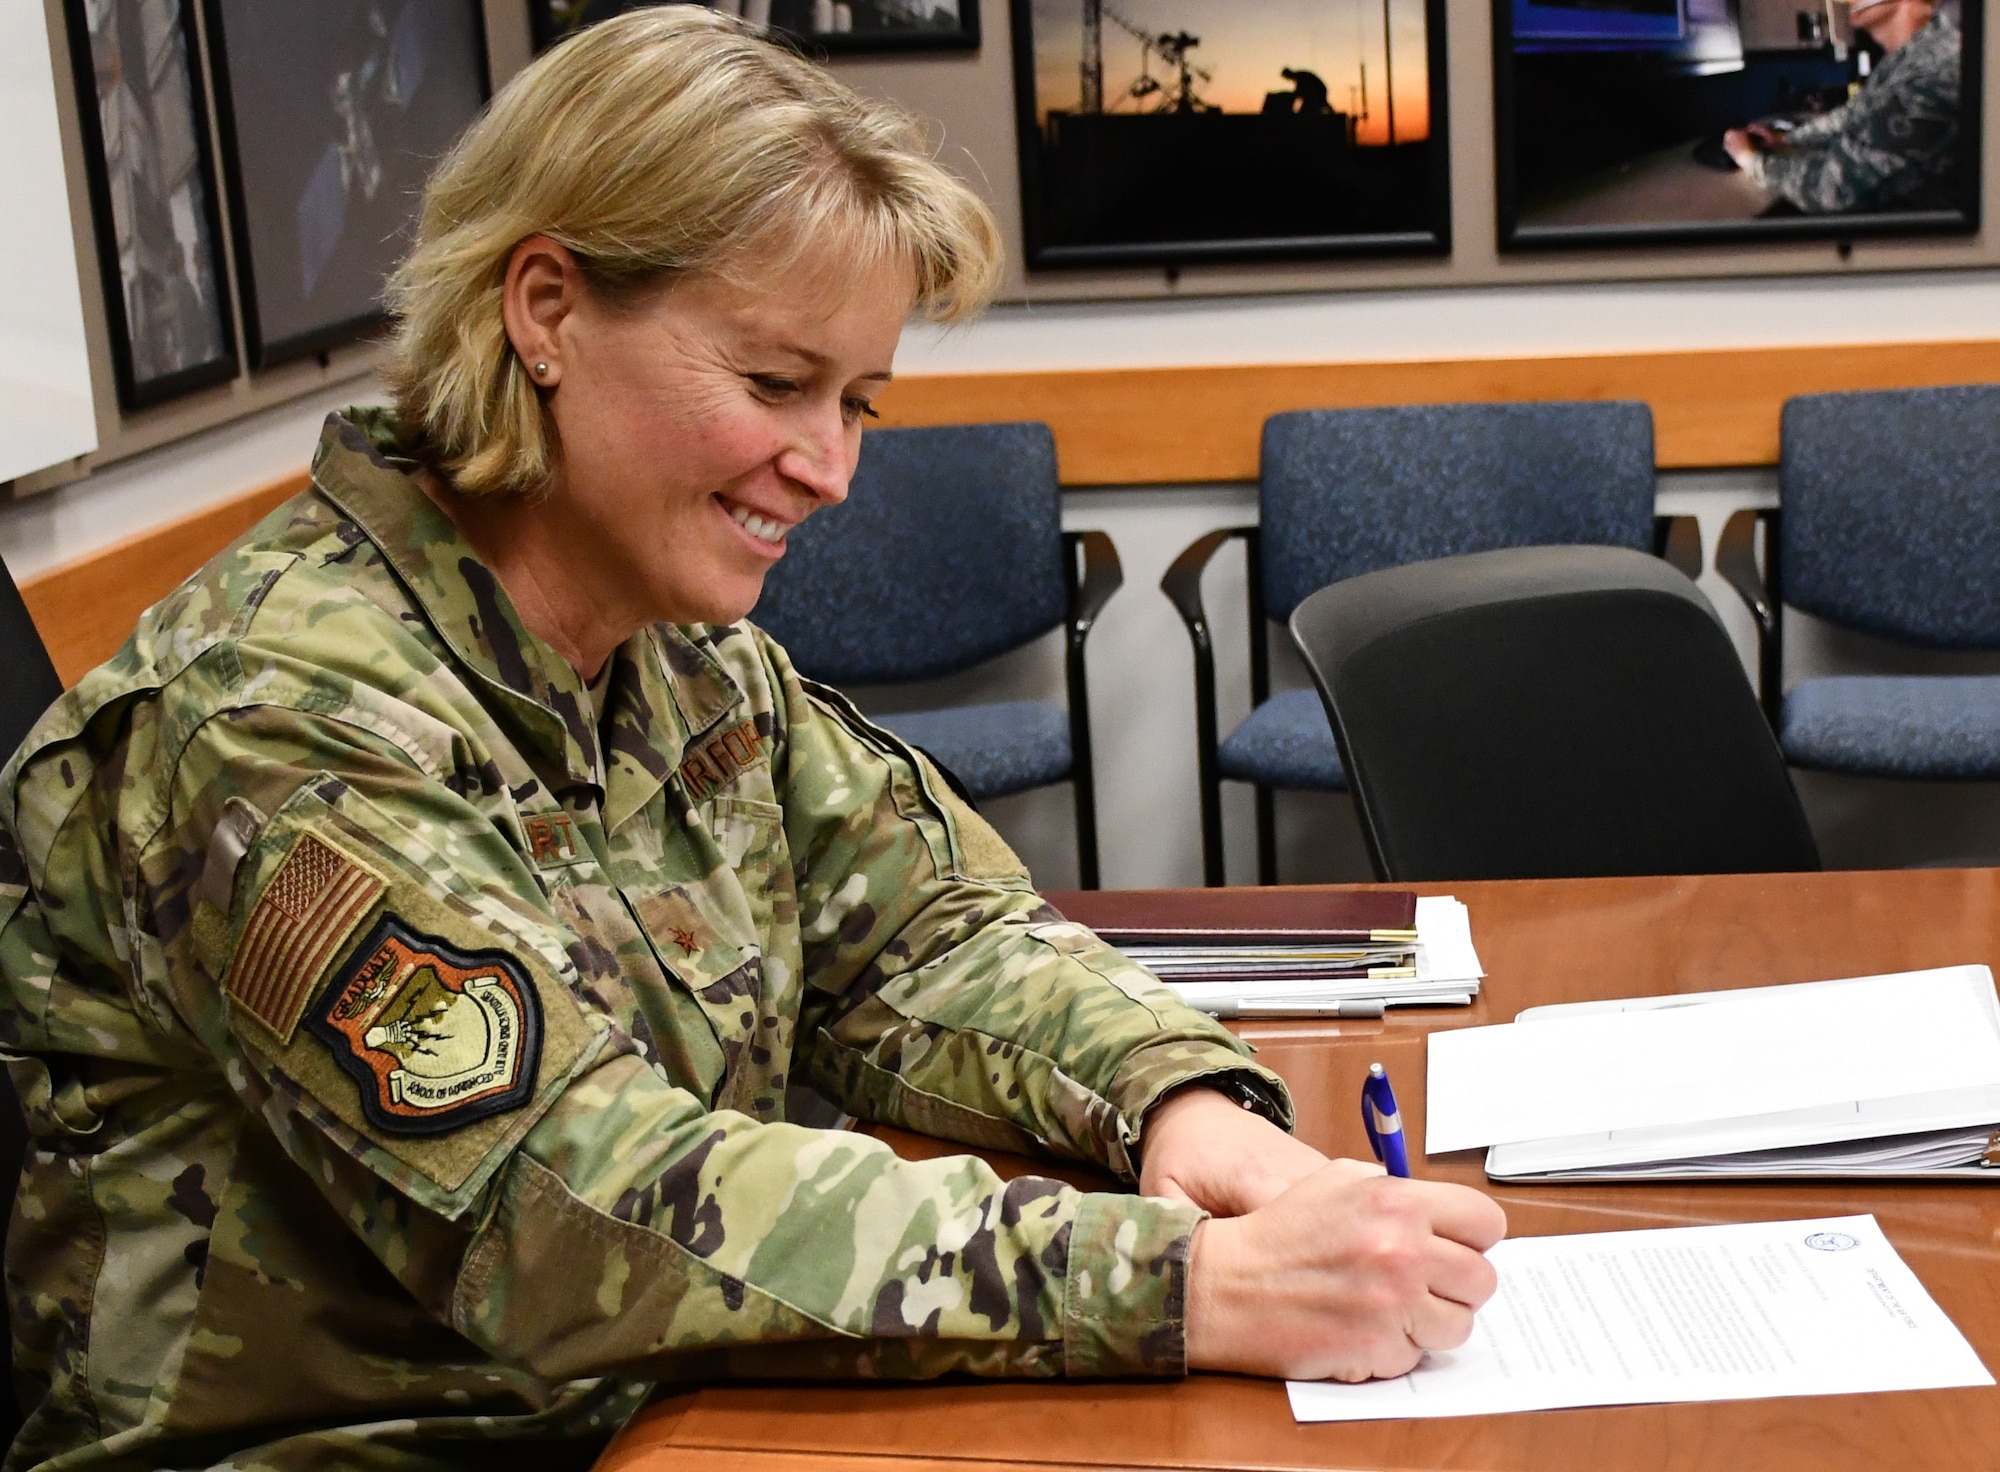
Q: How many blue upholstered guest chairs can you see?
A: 3